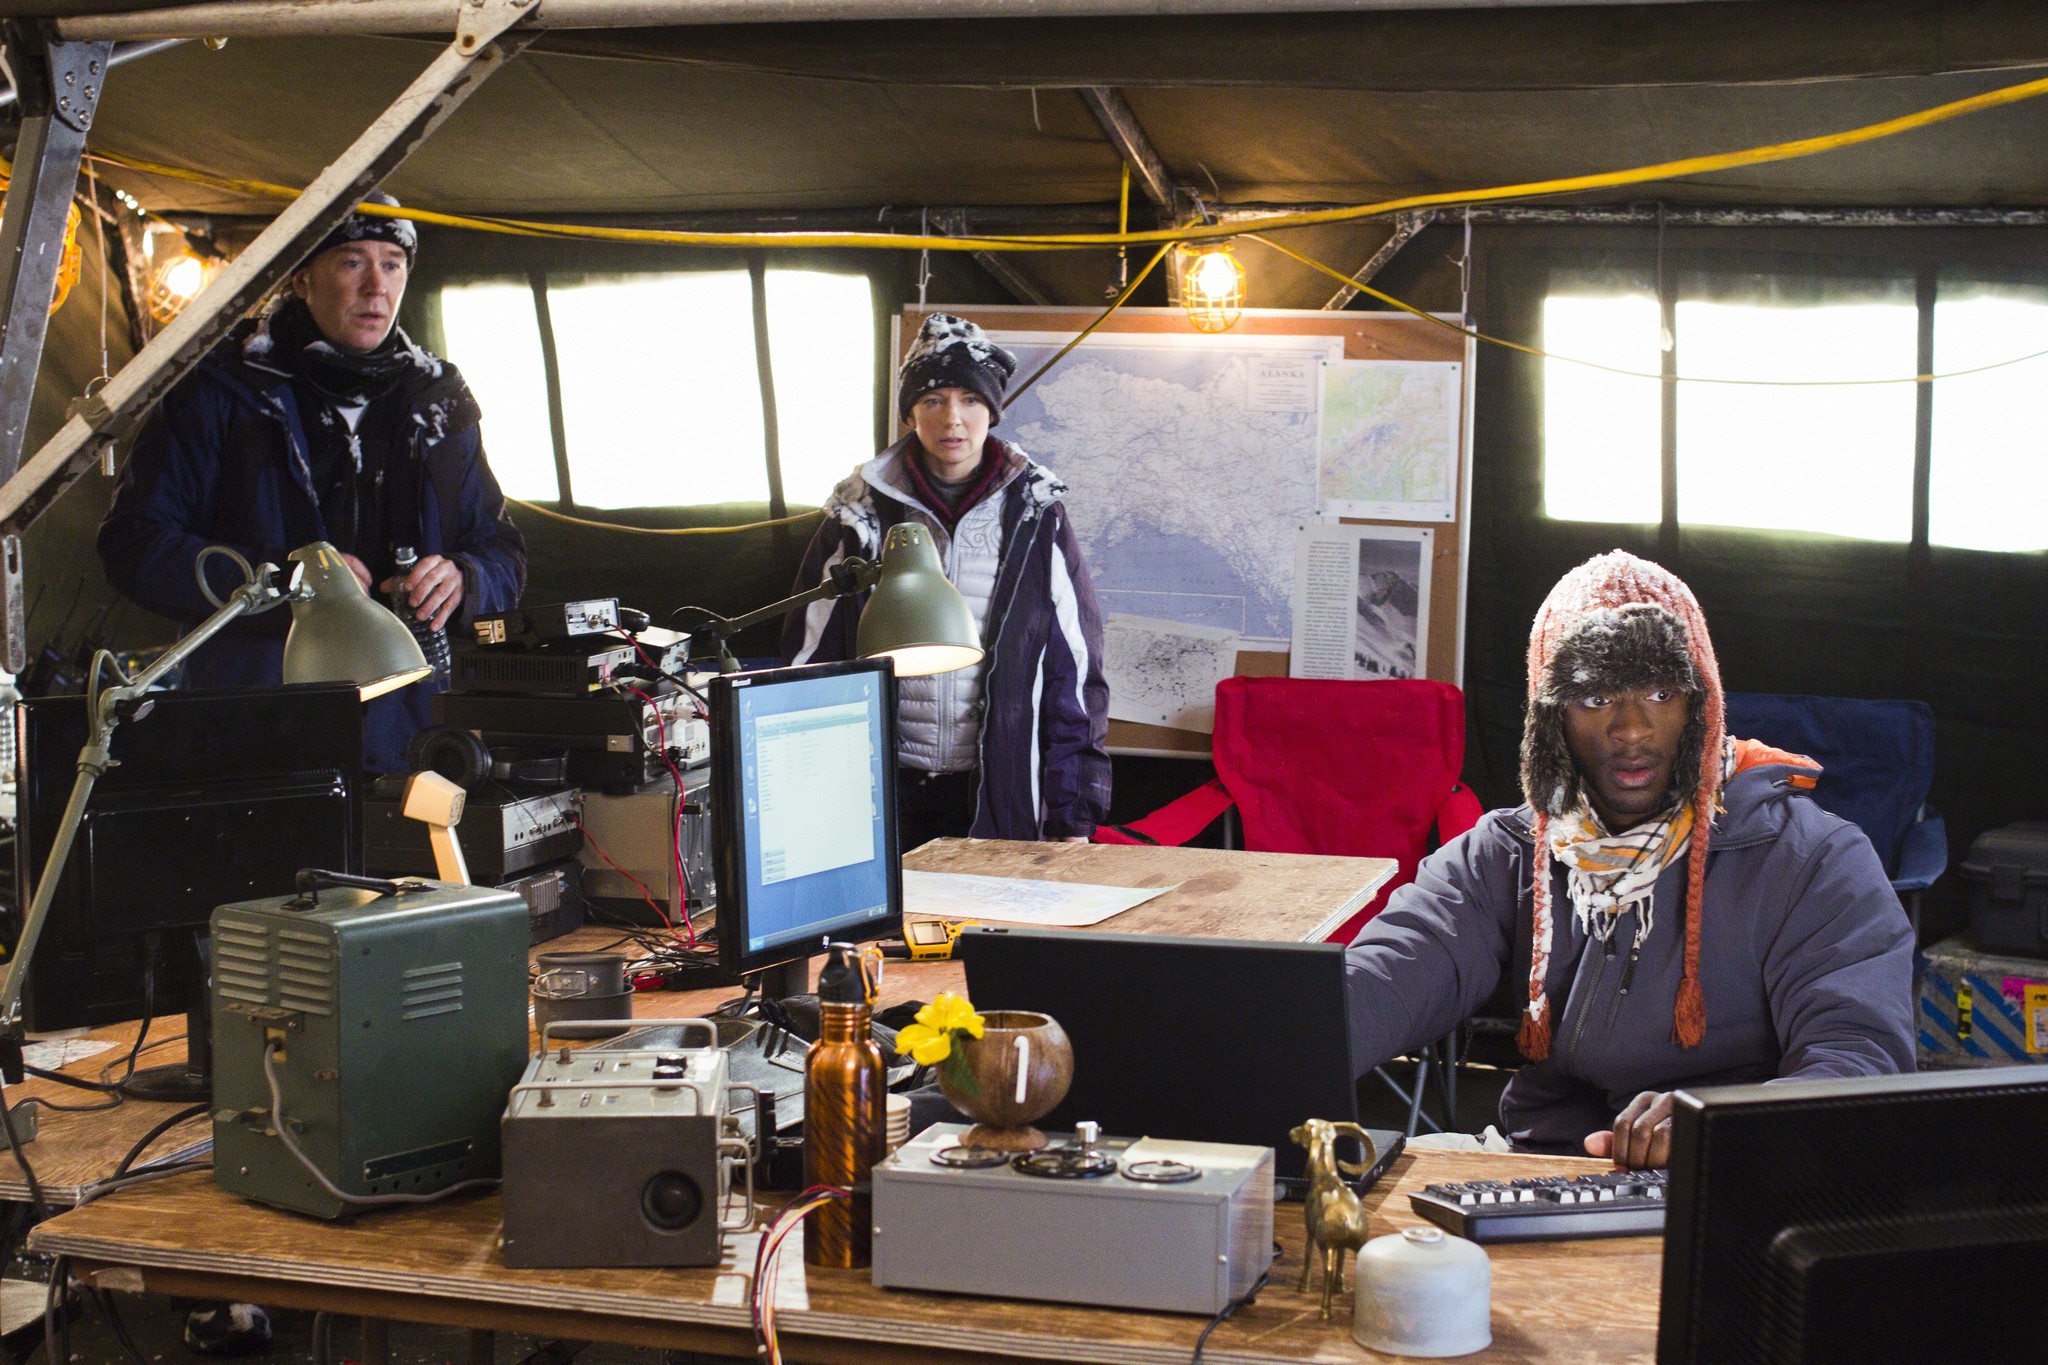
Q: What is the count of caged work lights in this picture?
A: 3